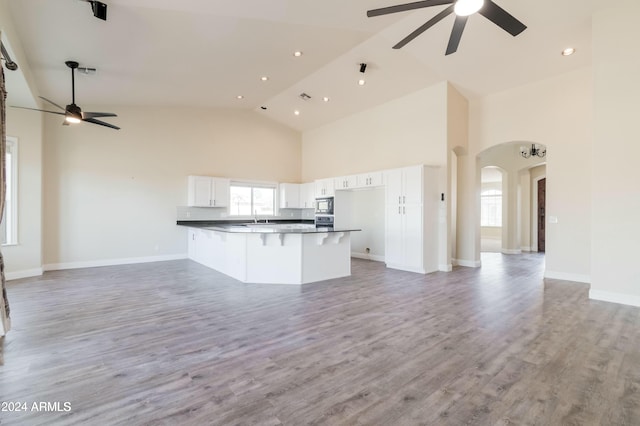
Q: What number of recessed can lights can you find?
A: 7